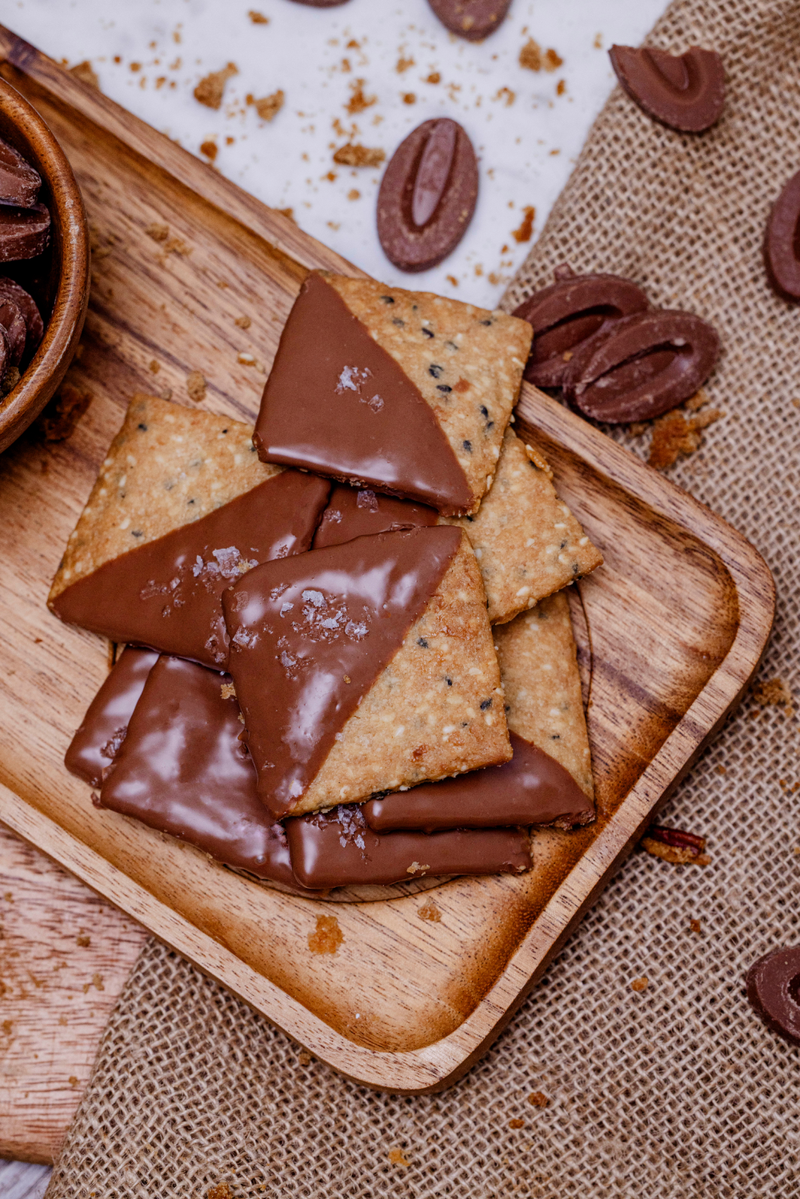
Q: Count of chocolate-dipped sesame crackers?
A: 8